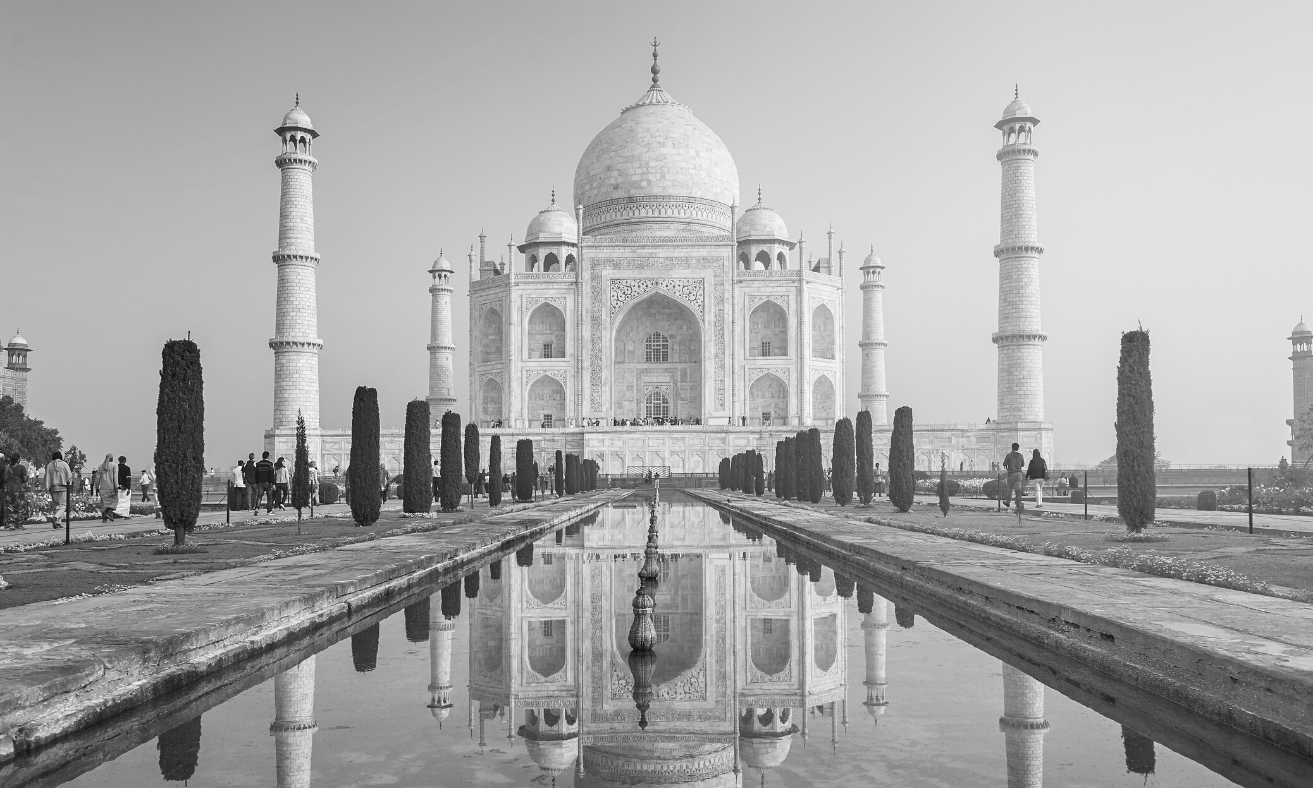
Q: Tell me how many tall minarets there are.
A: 4